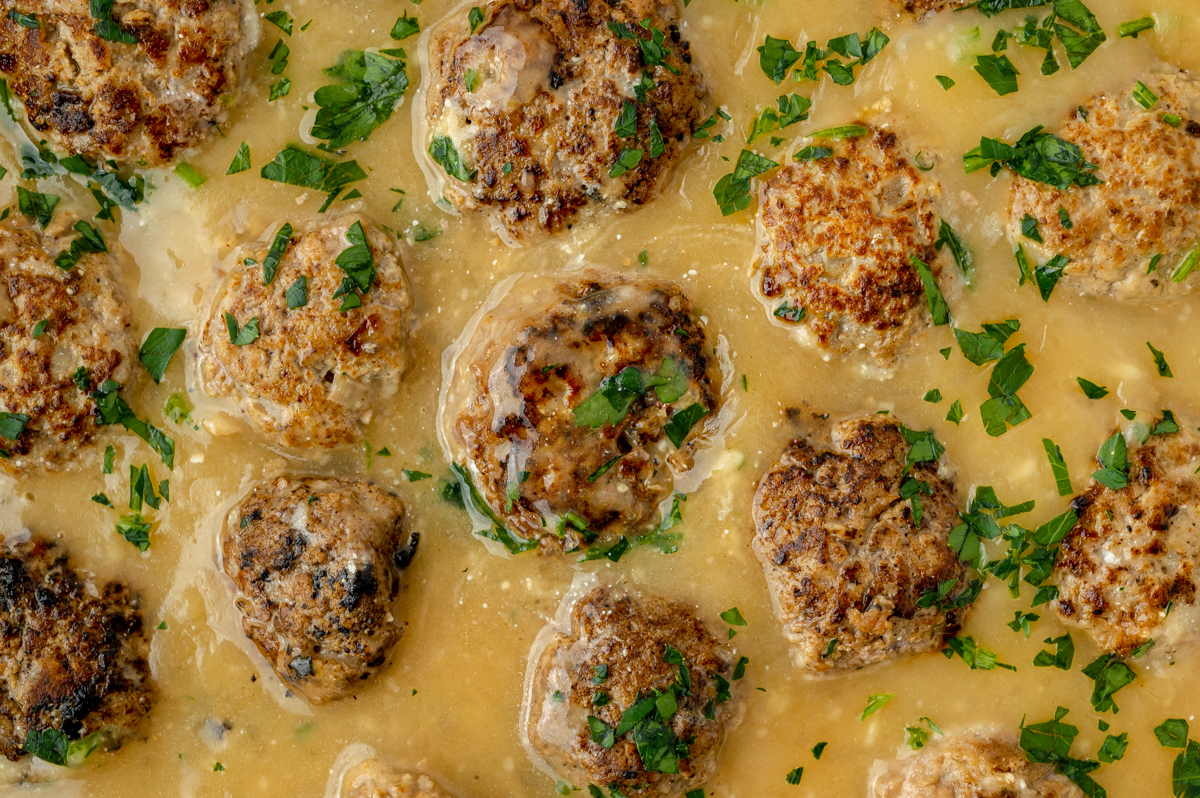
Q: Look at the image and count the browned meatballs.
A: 15